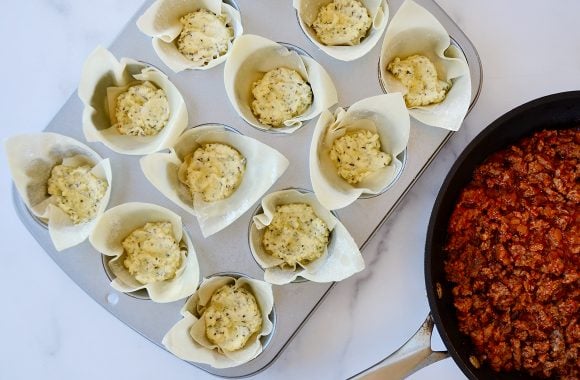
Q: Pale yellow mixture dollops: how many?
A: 11